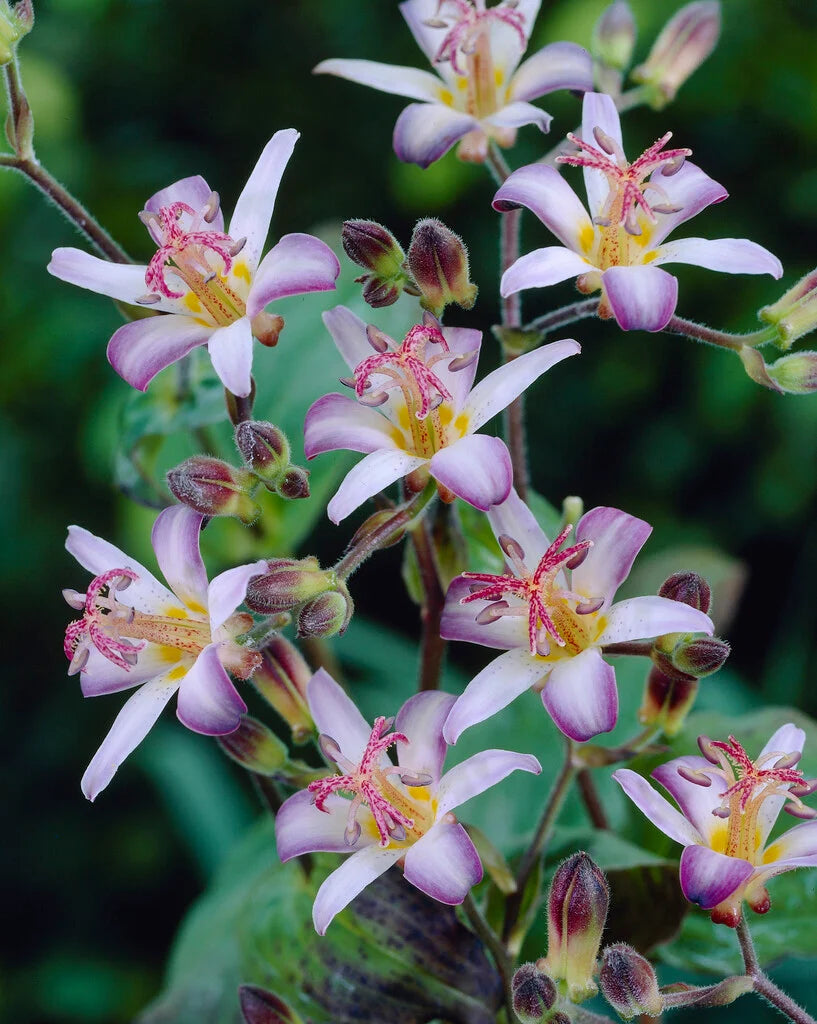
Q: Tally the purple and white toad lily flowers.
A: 8